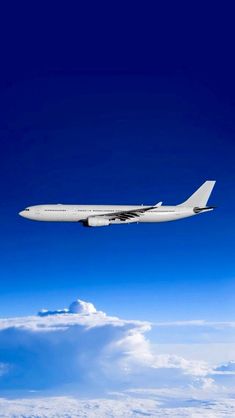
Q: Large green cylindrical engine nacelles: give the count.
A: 0